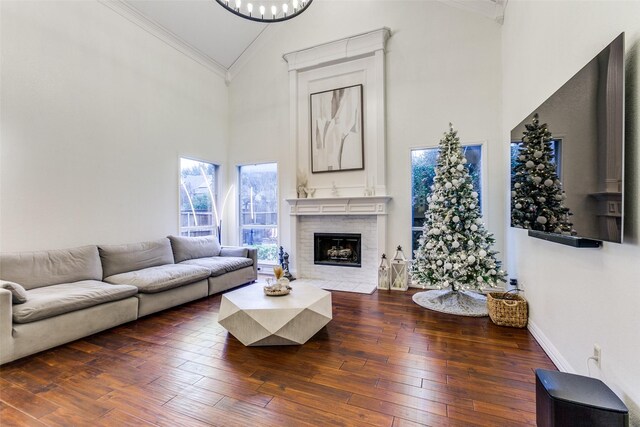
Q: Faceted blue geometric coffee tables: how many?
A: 0